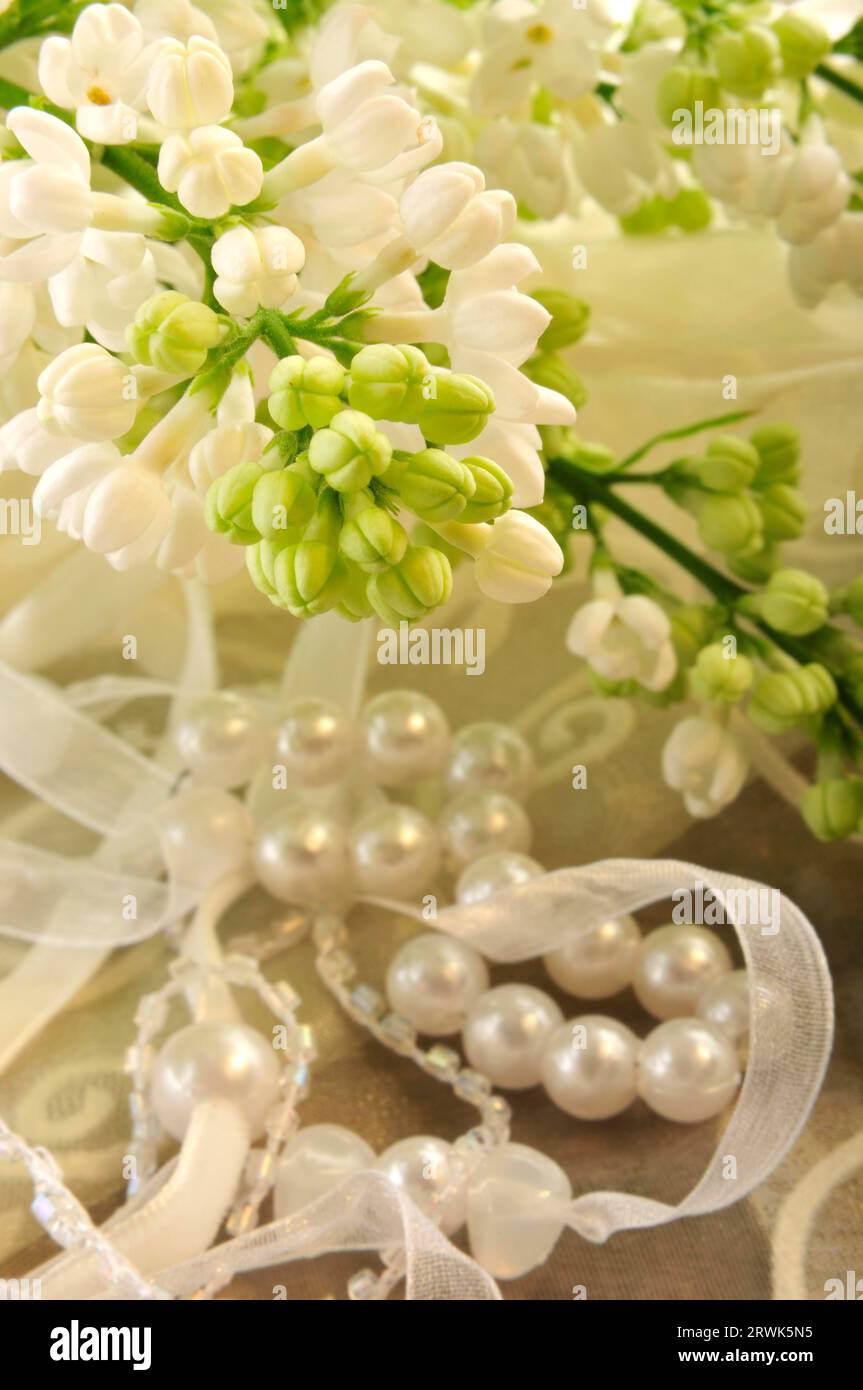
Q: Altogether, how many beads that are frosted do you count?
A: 2